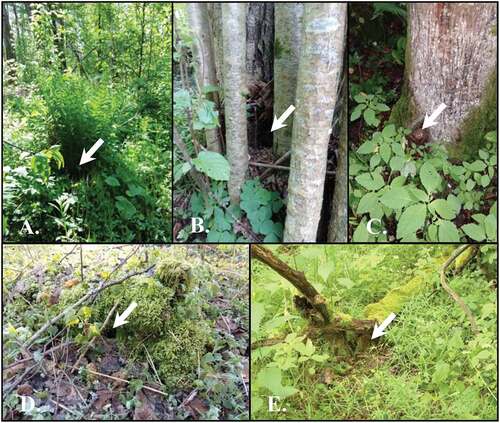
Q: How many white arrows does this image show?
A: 5